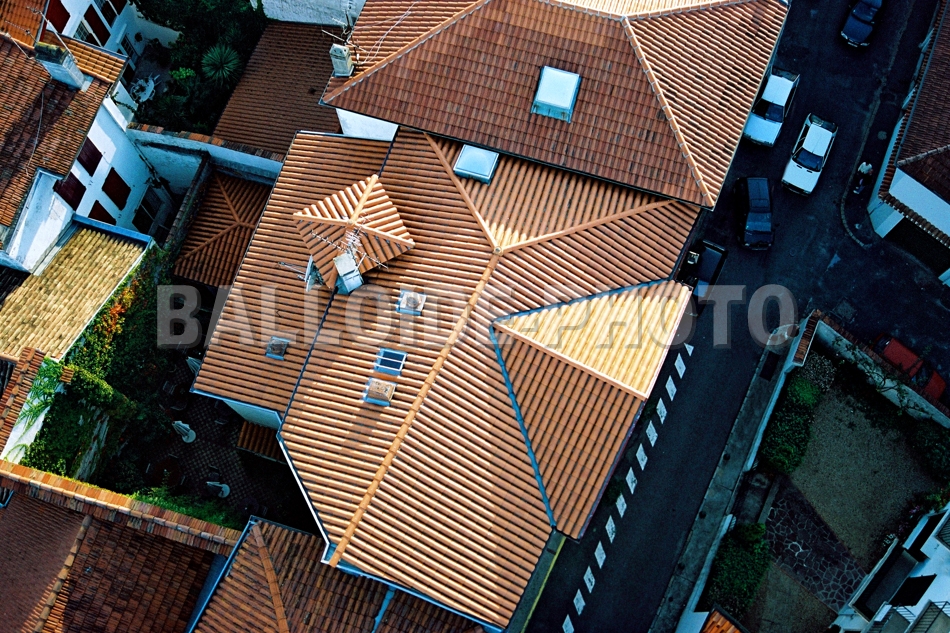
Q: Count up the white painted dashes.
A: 13